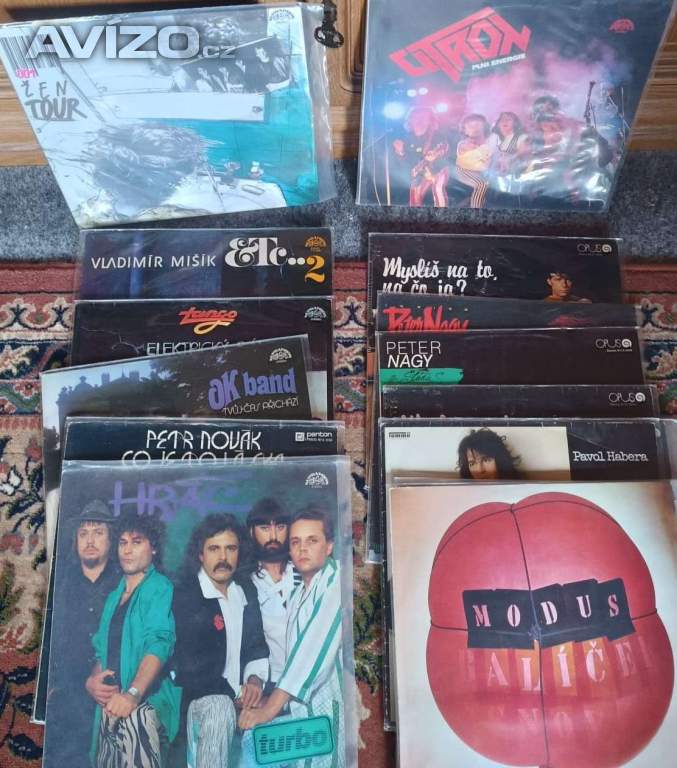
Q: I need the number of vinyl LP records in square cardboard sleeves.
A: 13